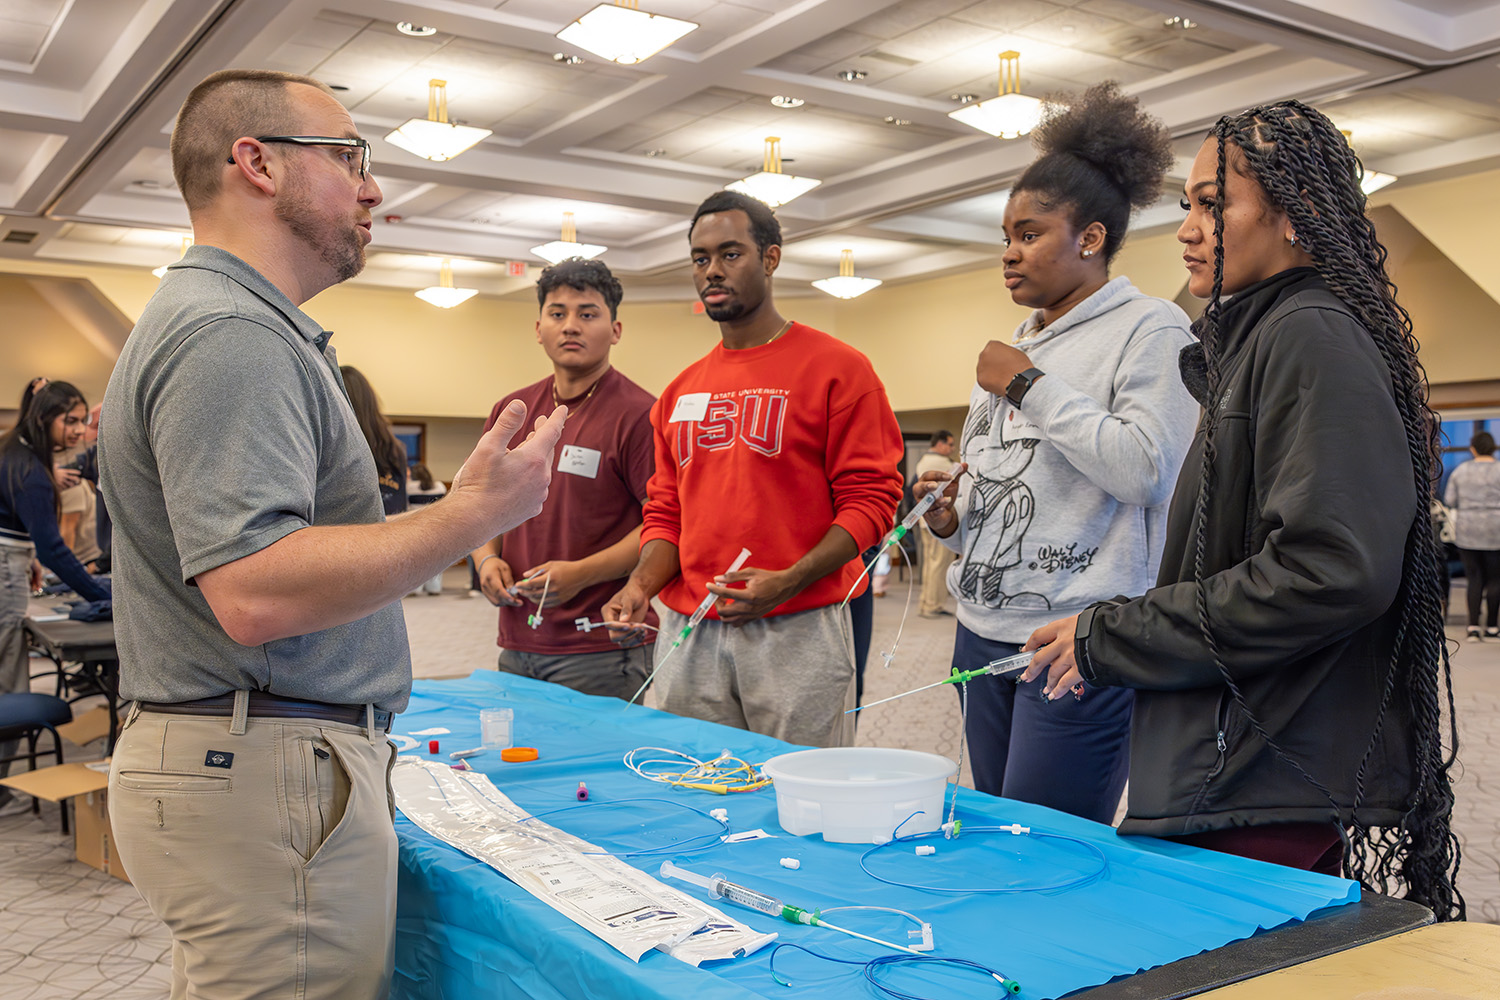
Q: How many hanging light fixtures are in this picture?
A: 9